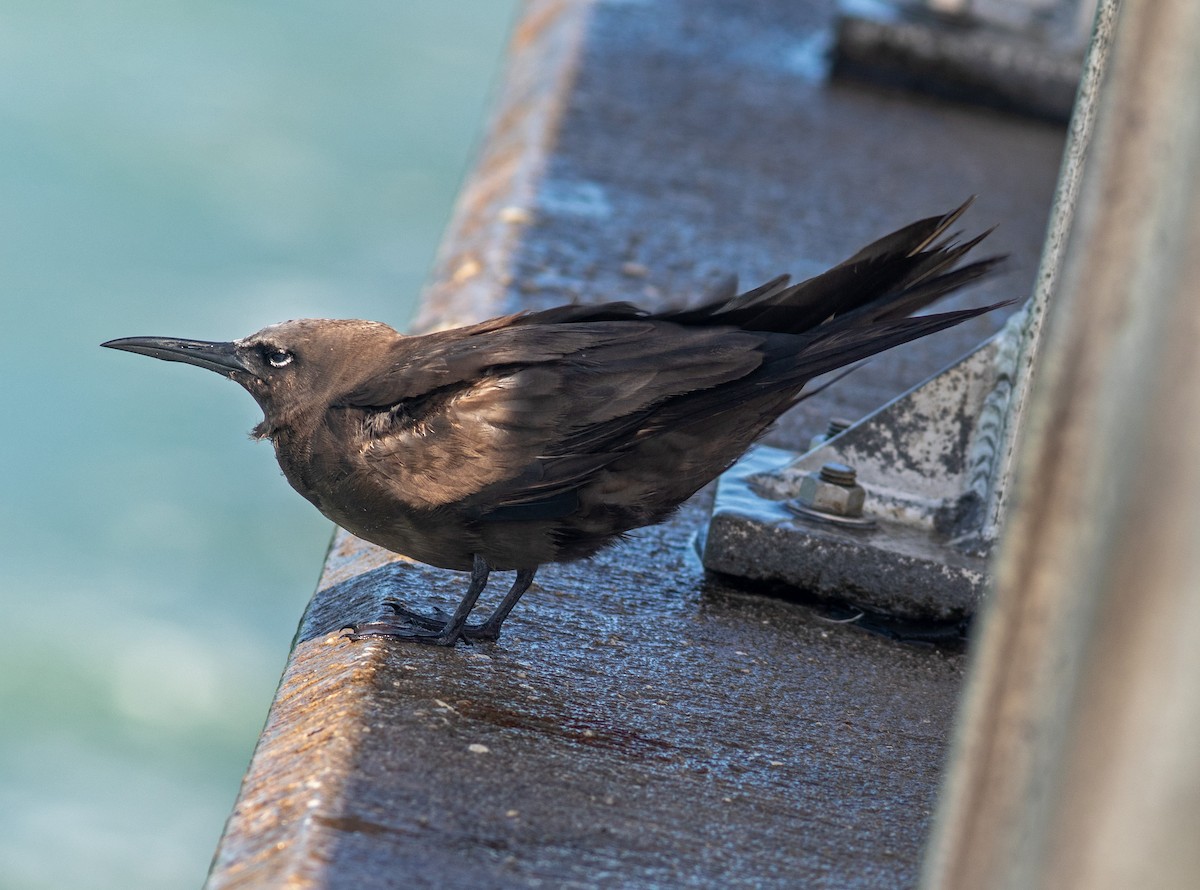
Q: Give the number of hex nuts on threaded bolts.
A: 2